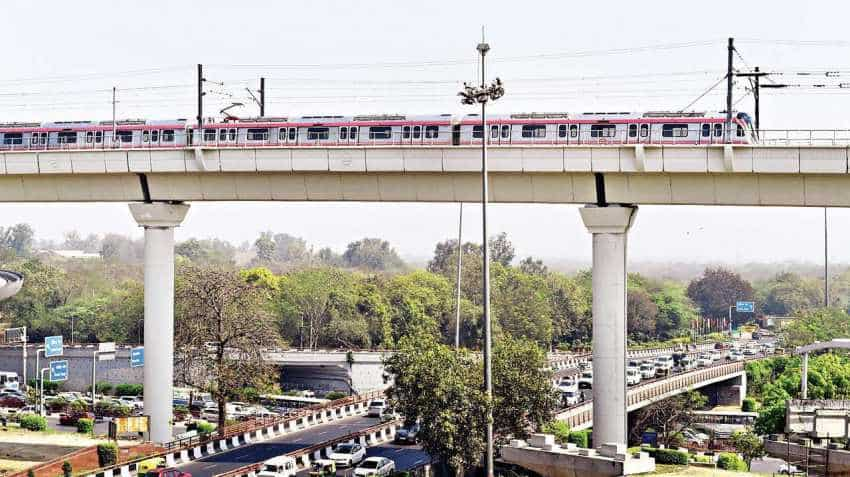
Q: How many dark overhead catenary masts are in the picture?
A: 4